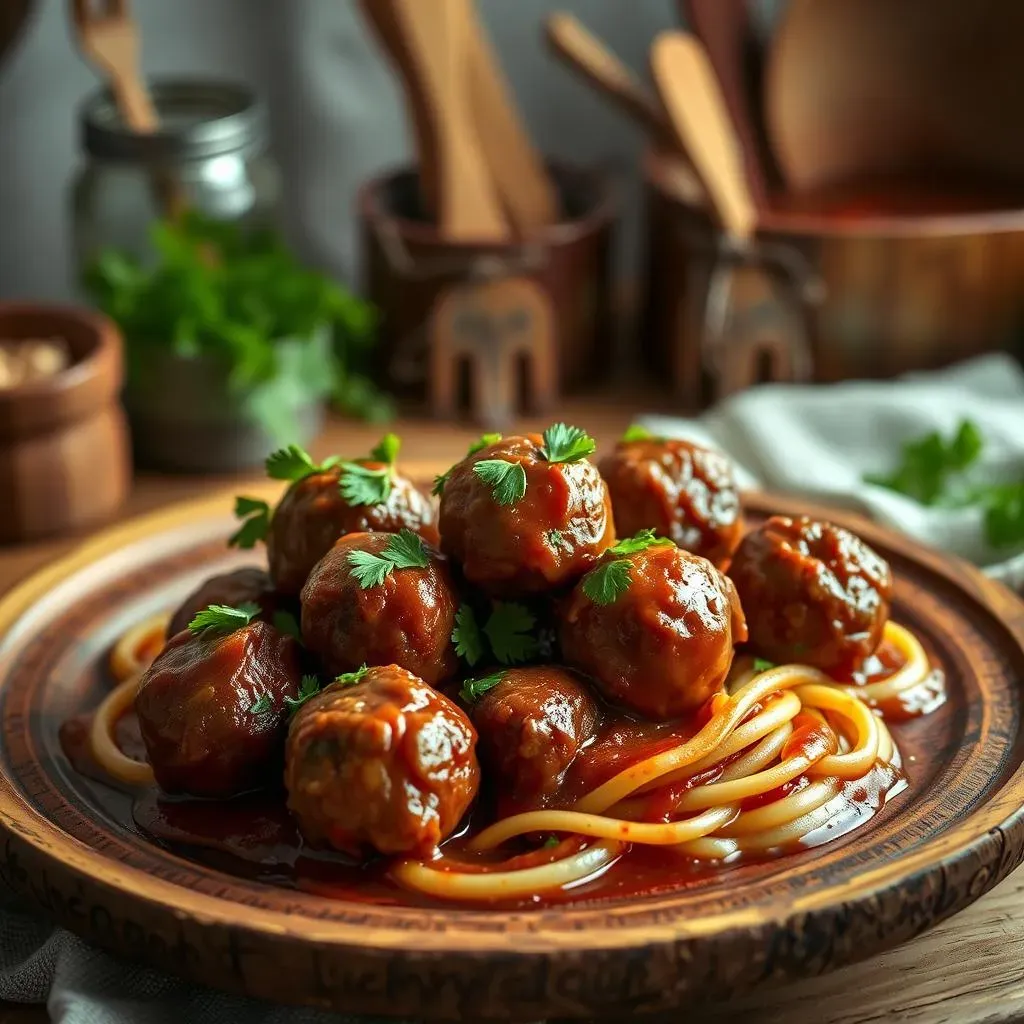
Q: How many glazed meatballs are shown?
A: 10